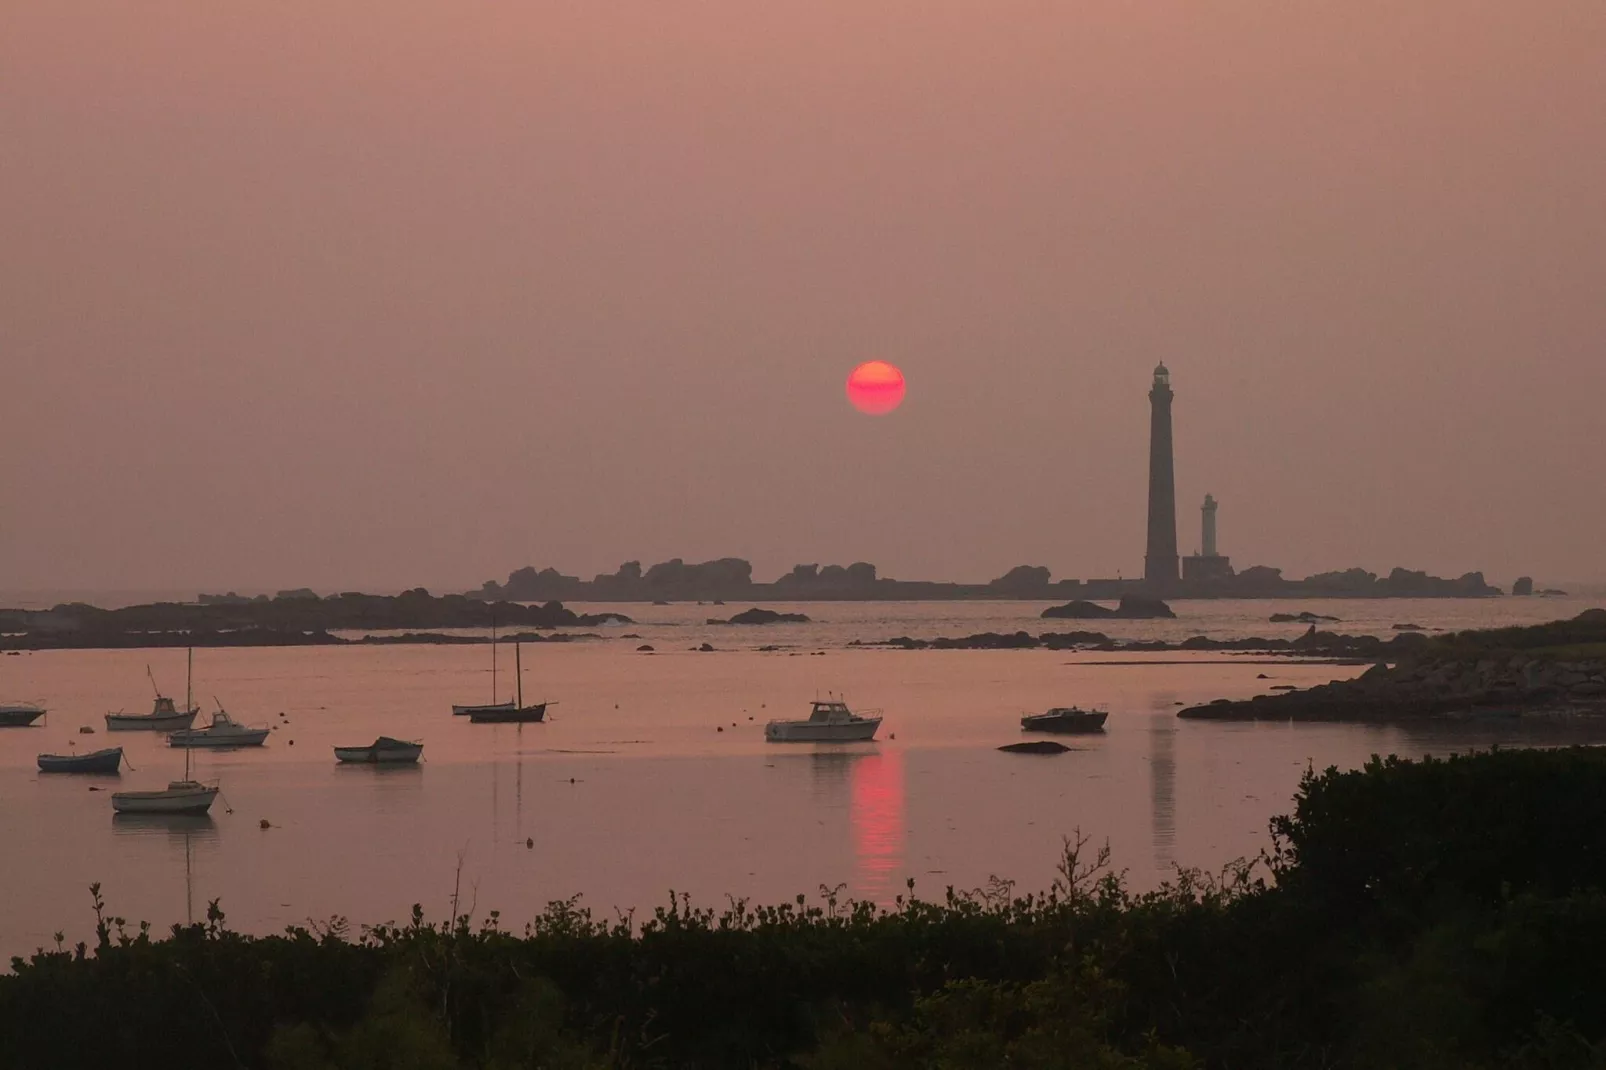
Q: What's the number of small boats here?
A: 10